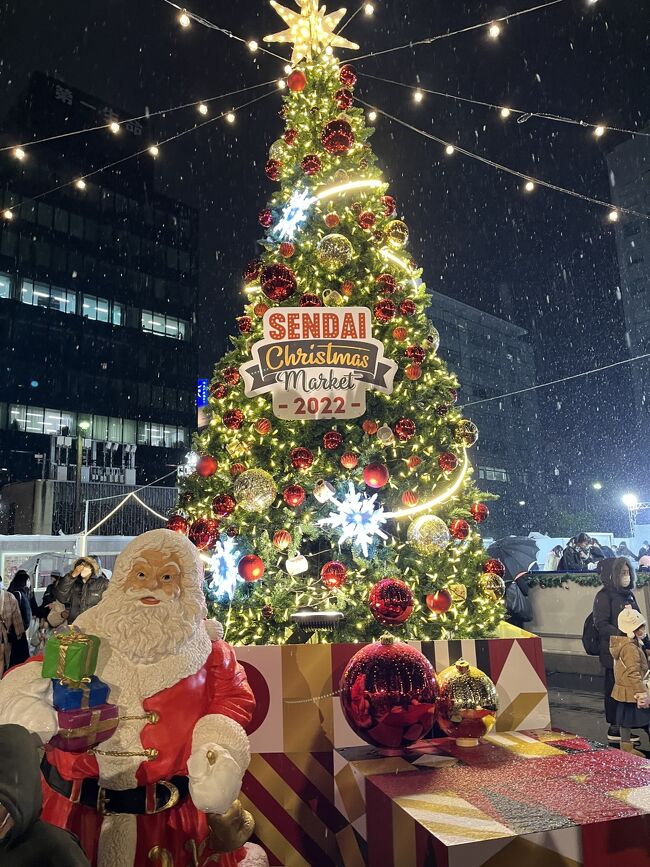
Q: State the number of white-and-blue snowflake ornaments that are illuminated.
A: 3